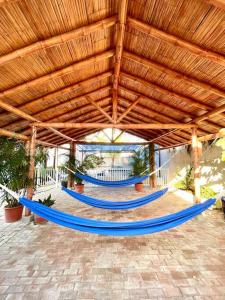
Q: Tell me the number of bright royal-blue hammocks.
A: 3